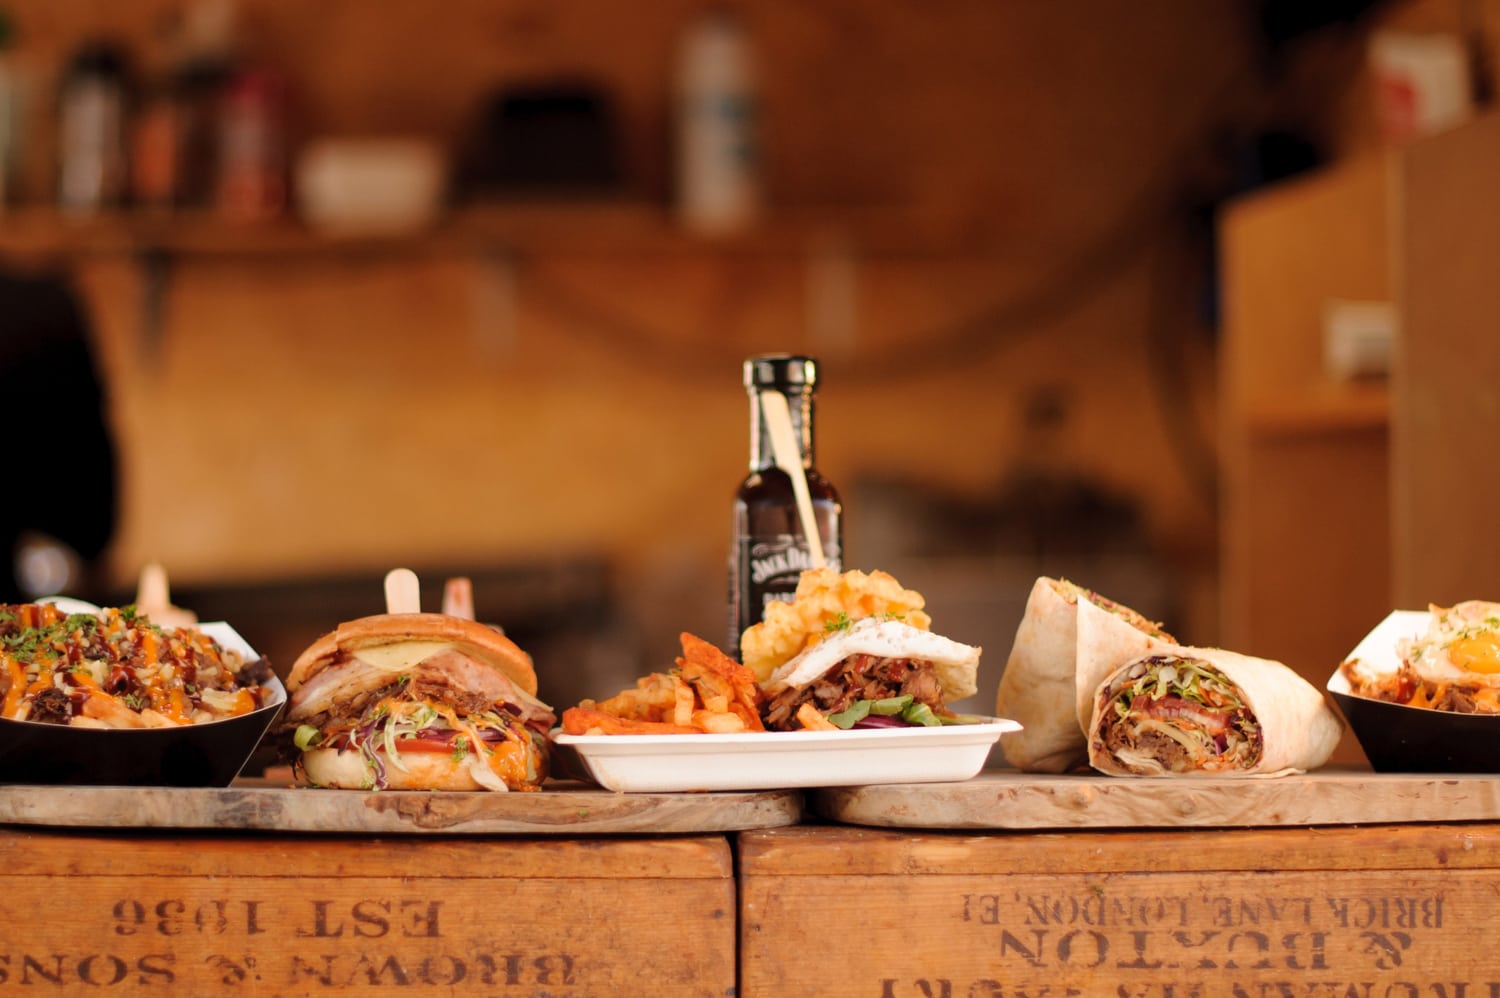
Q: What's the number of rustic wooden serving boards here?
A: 2